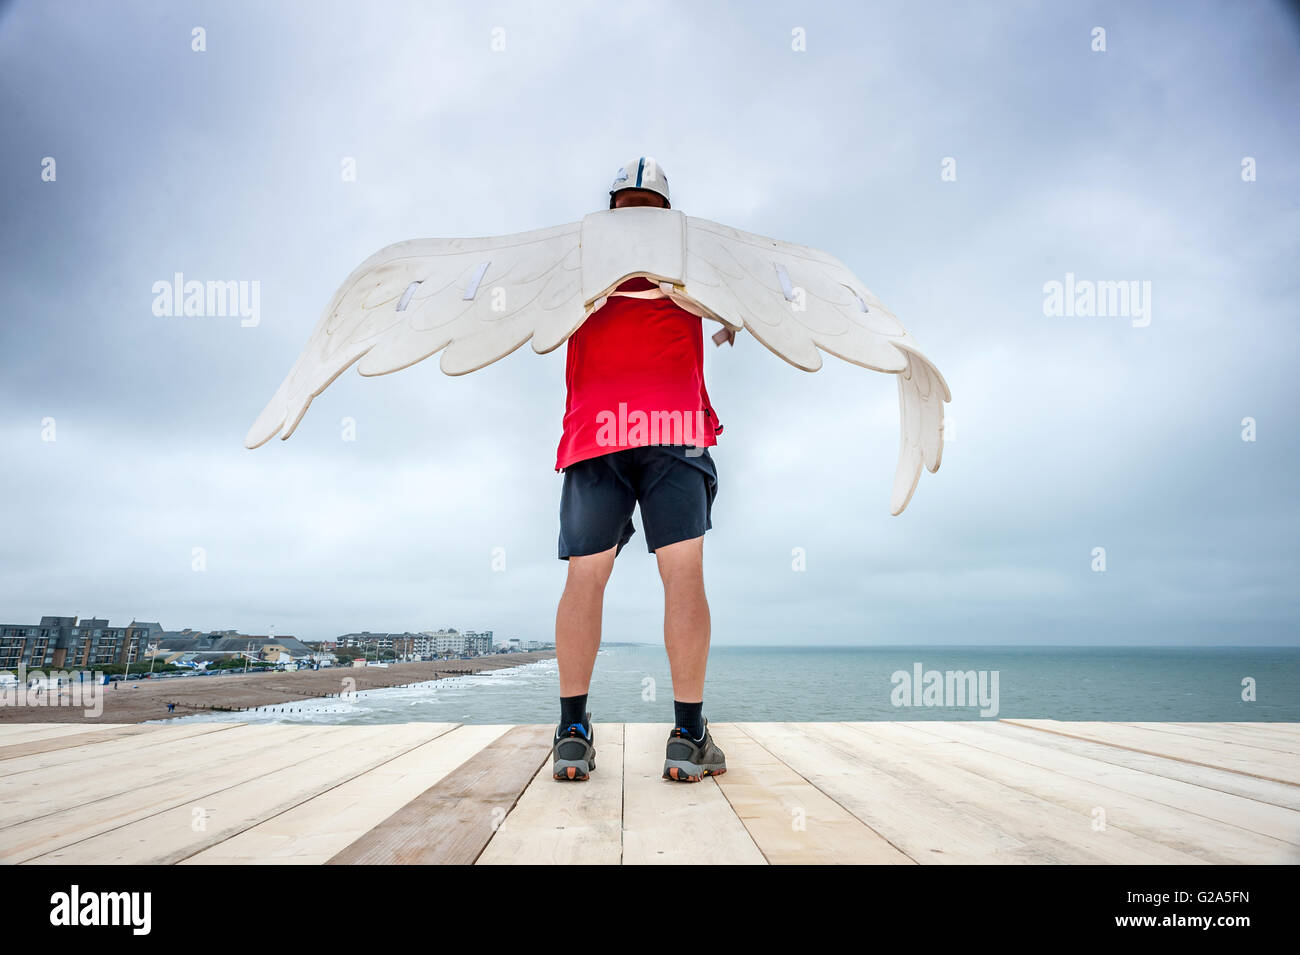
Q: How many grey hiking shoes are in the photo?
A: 2